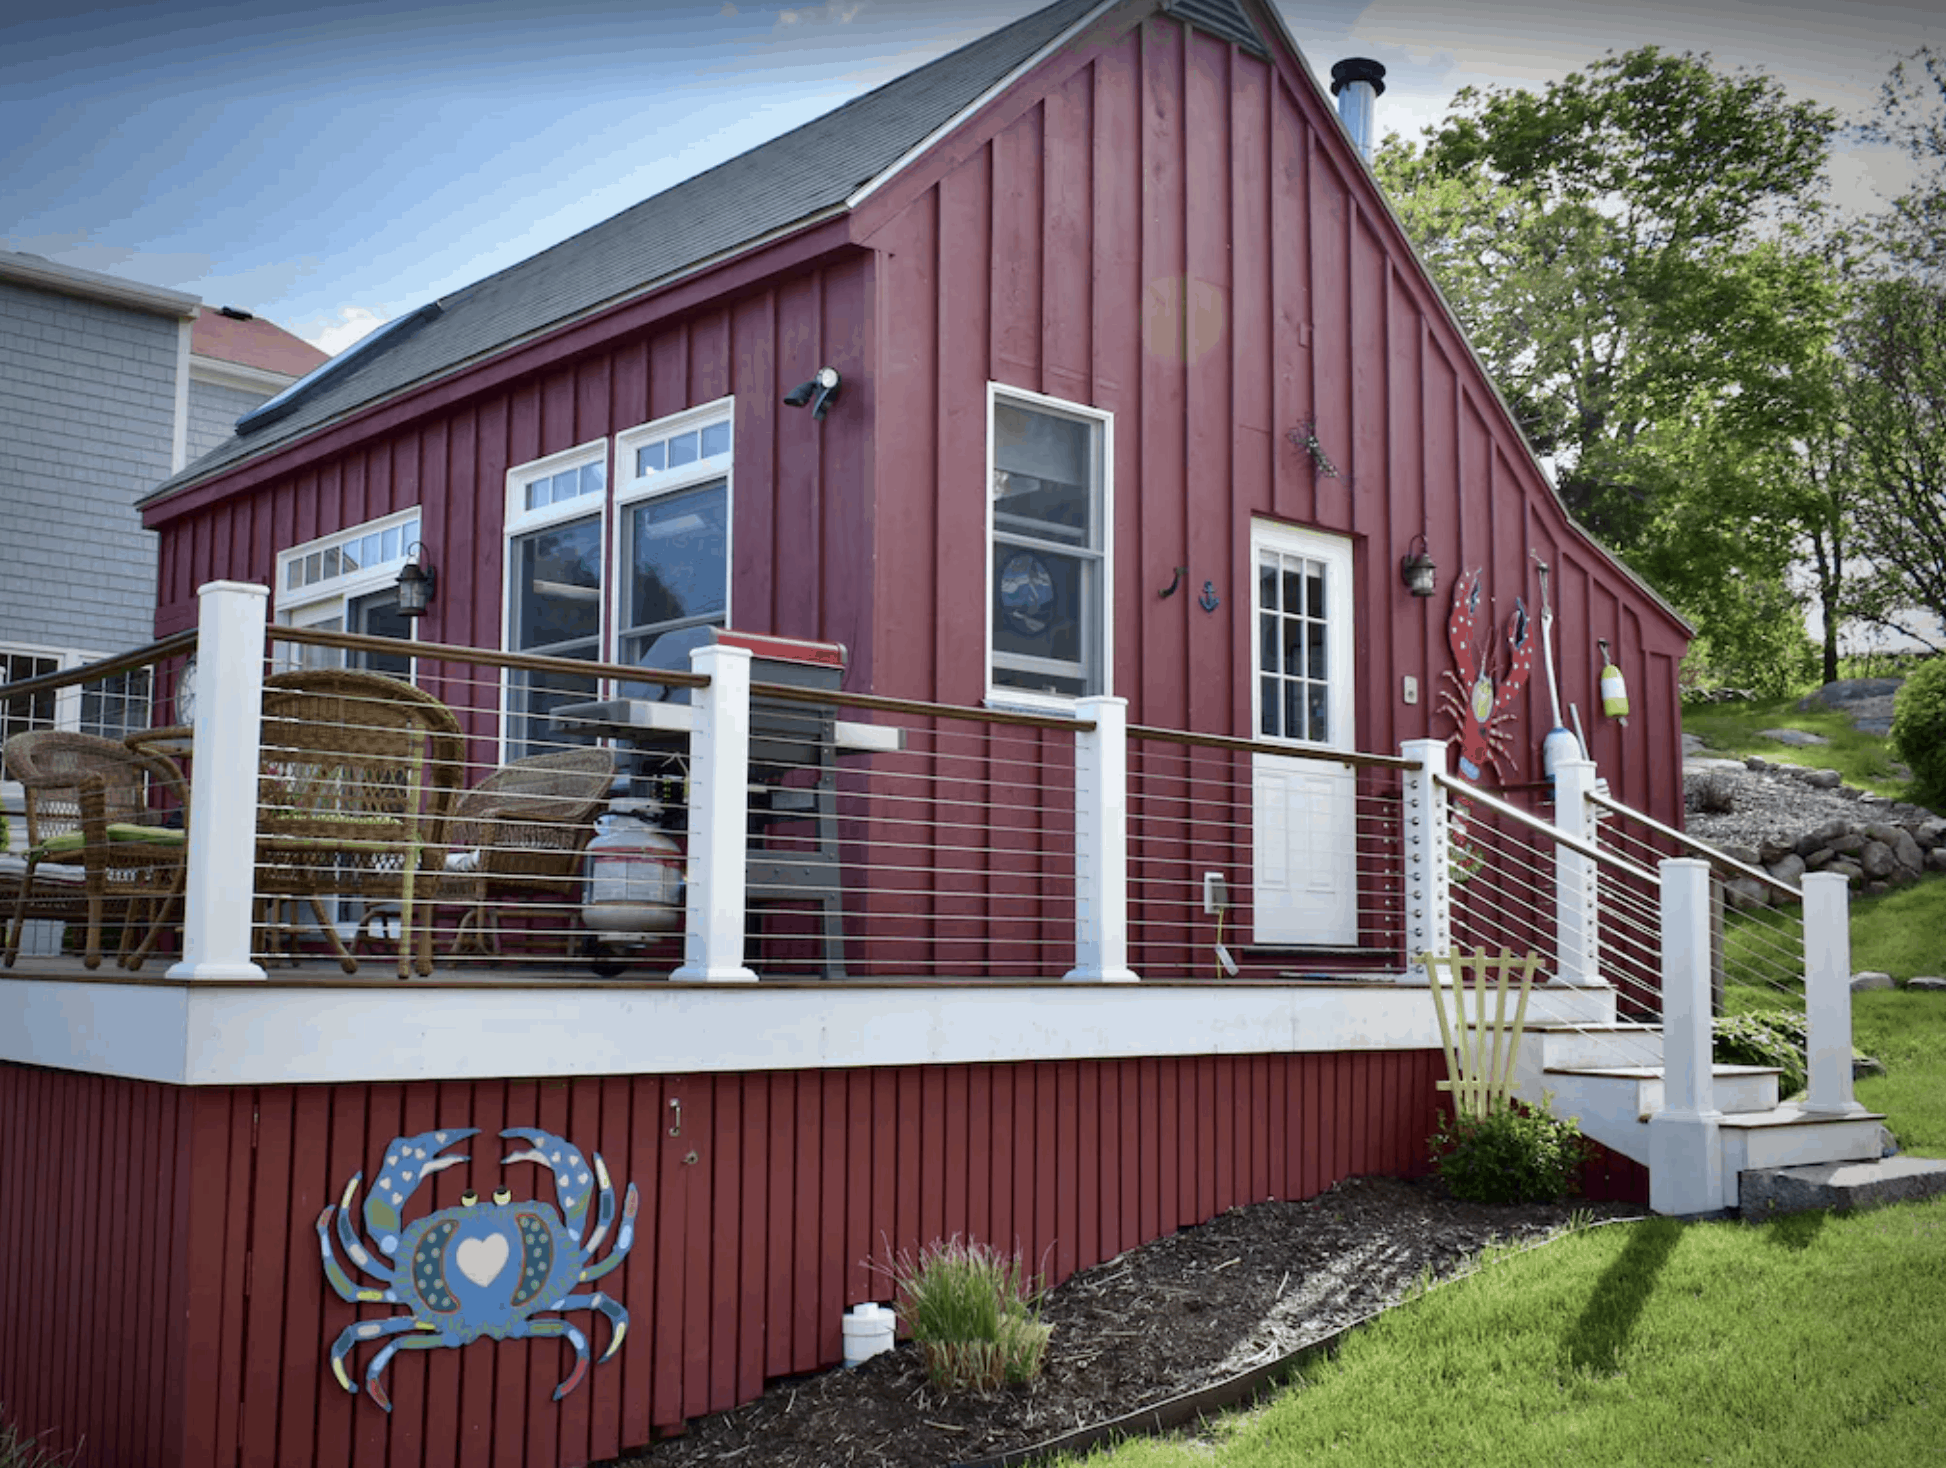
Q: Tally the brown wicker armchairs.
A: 3